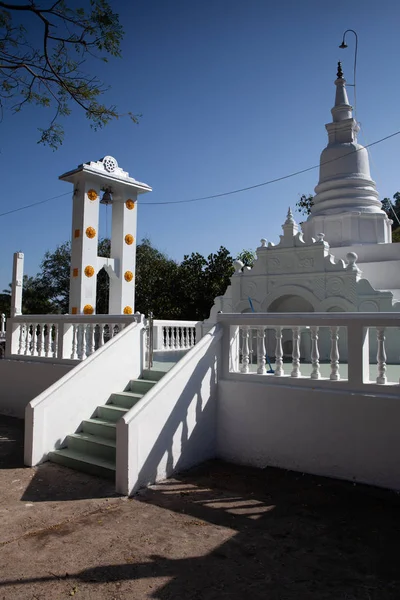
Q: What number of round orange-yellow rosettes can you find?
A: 8